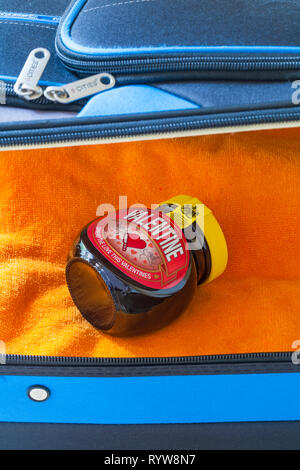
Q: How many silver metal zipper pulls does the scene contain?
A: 2